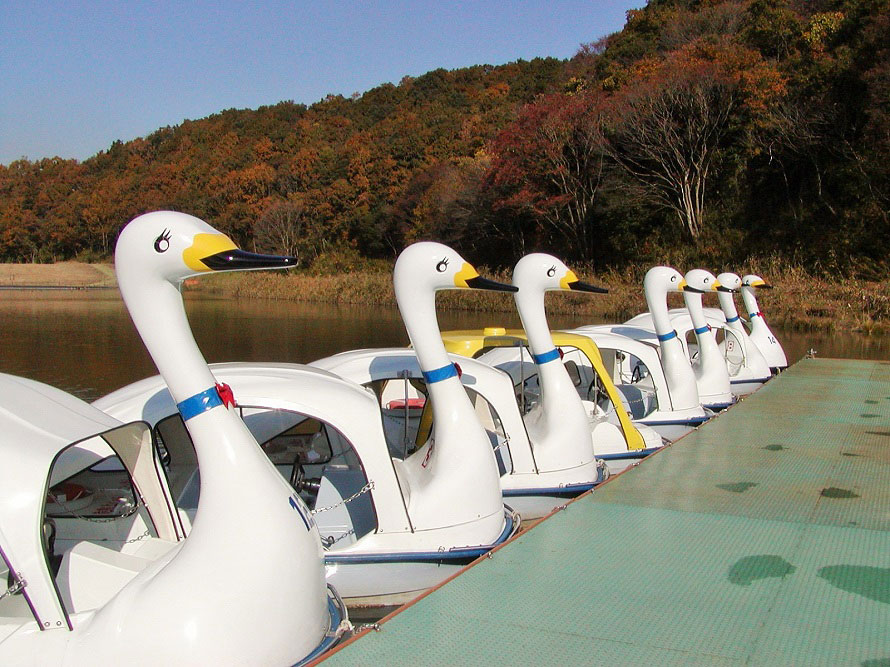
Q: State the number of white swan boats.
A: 7